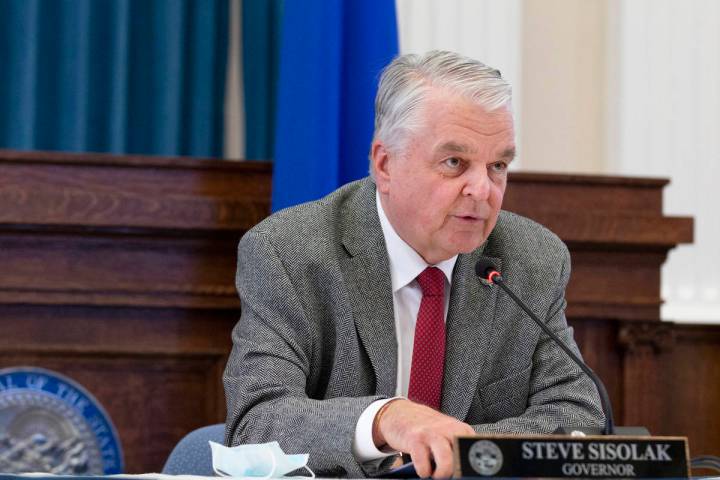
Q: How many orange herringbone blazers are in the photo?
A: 0